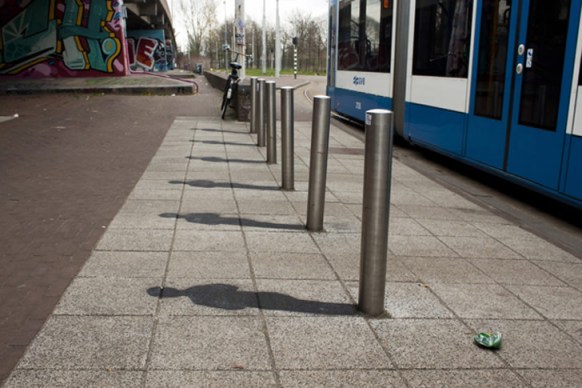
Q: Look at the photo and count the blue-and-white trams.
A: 1